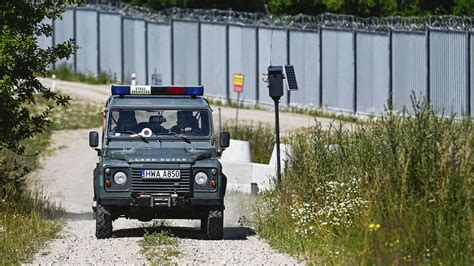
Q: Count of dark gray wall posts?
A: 15